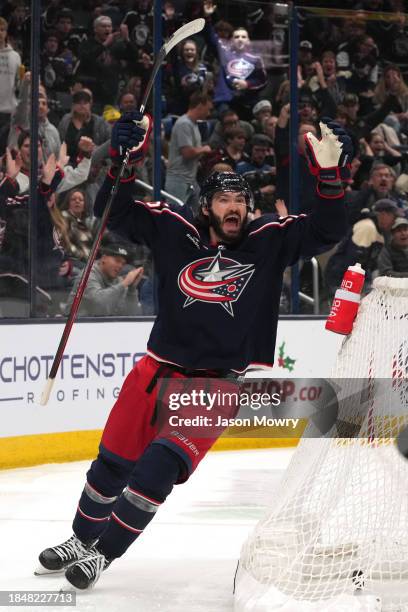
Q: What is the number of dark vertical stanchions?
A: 3